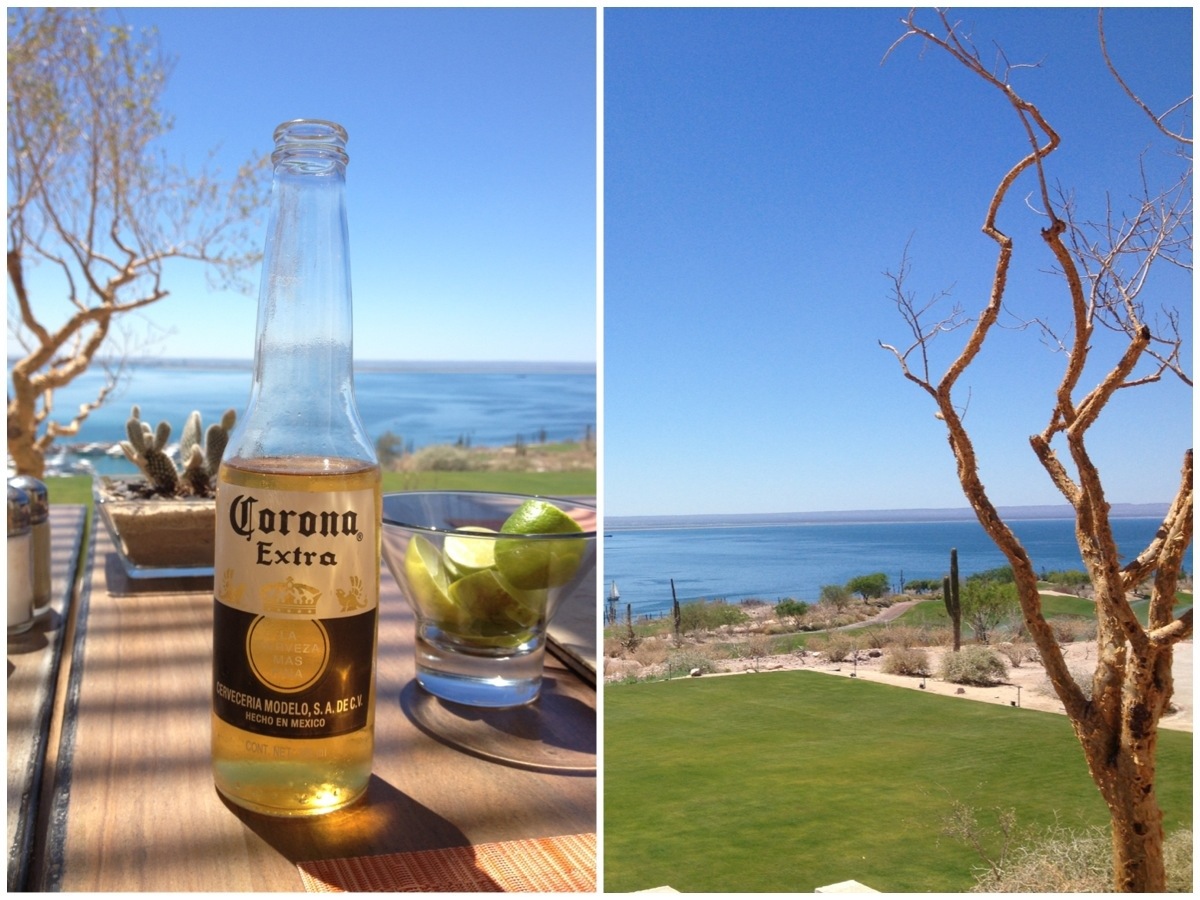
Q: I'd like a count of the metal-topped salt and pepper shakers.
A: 2